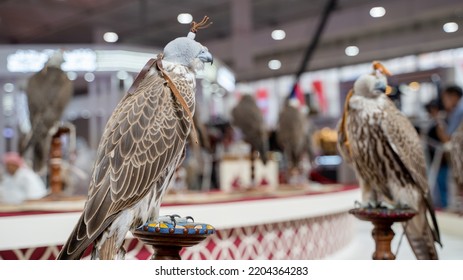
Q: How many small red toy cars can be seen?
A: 0